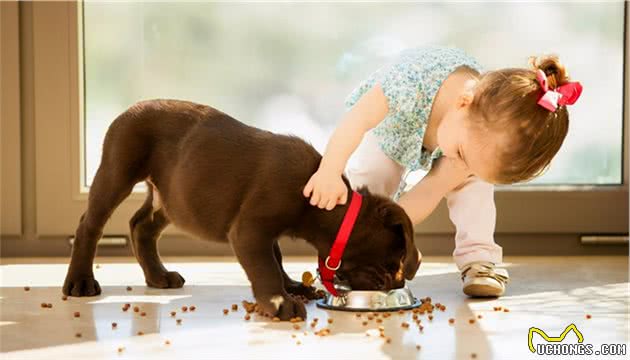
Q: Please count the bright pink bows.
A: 1